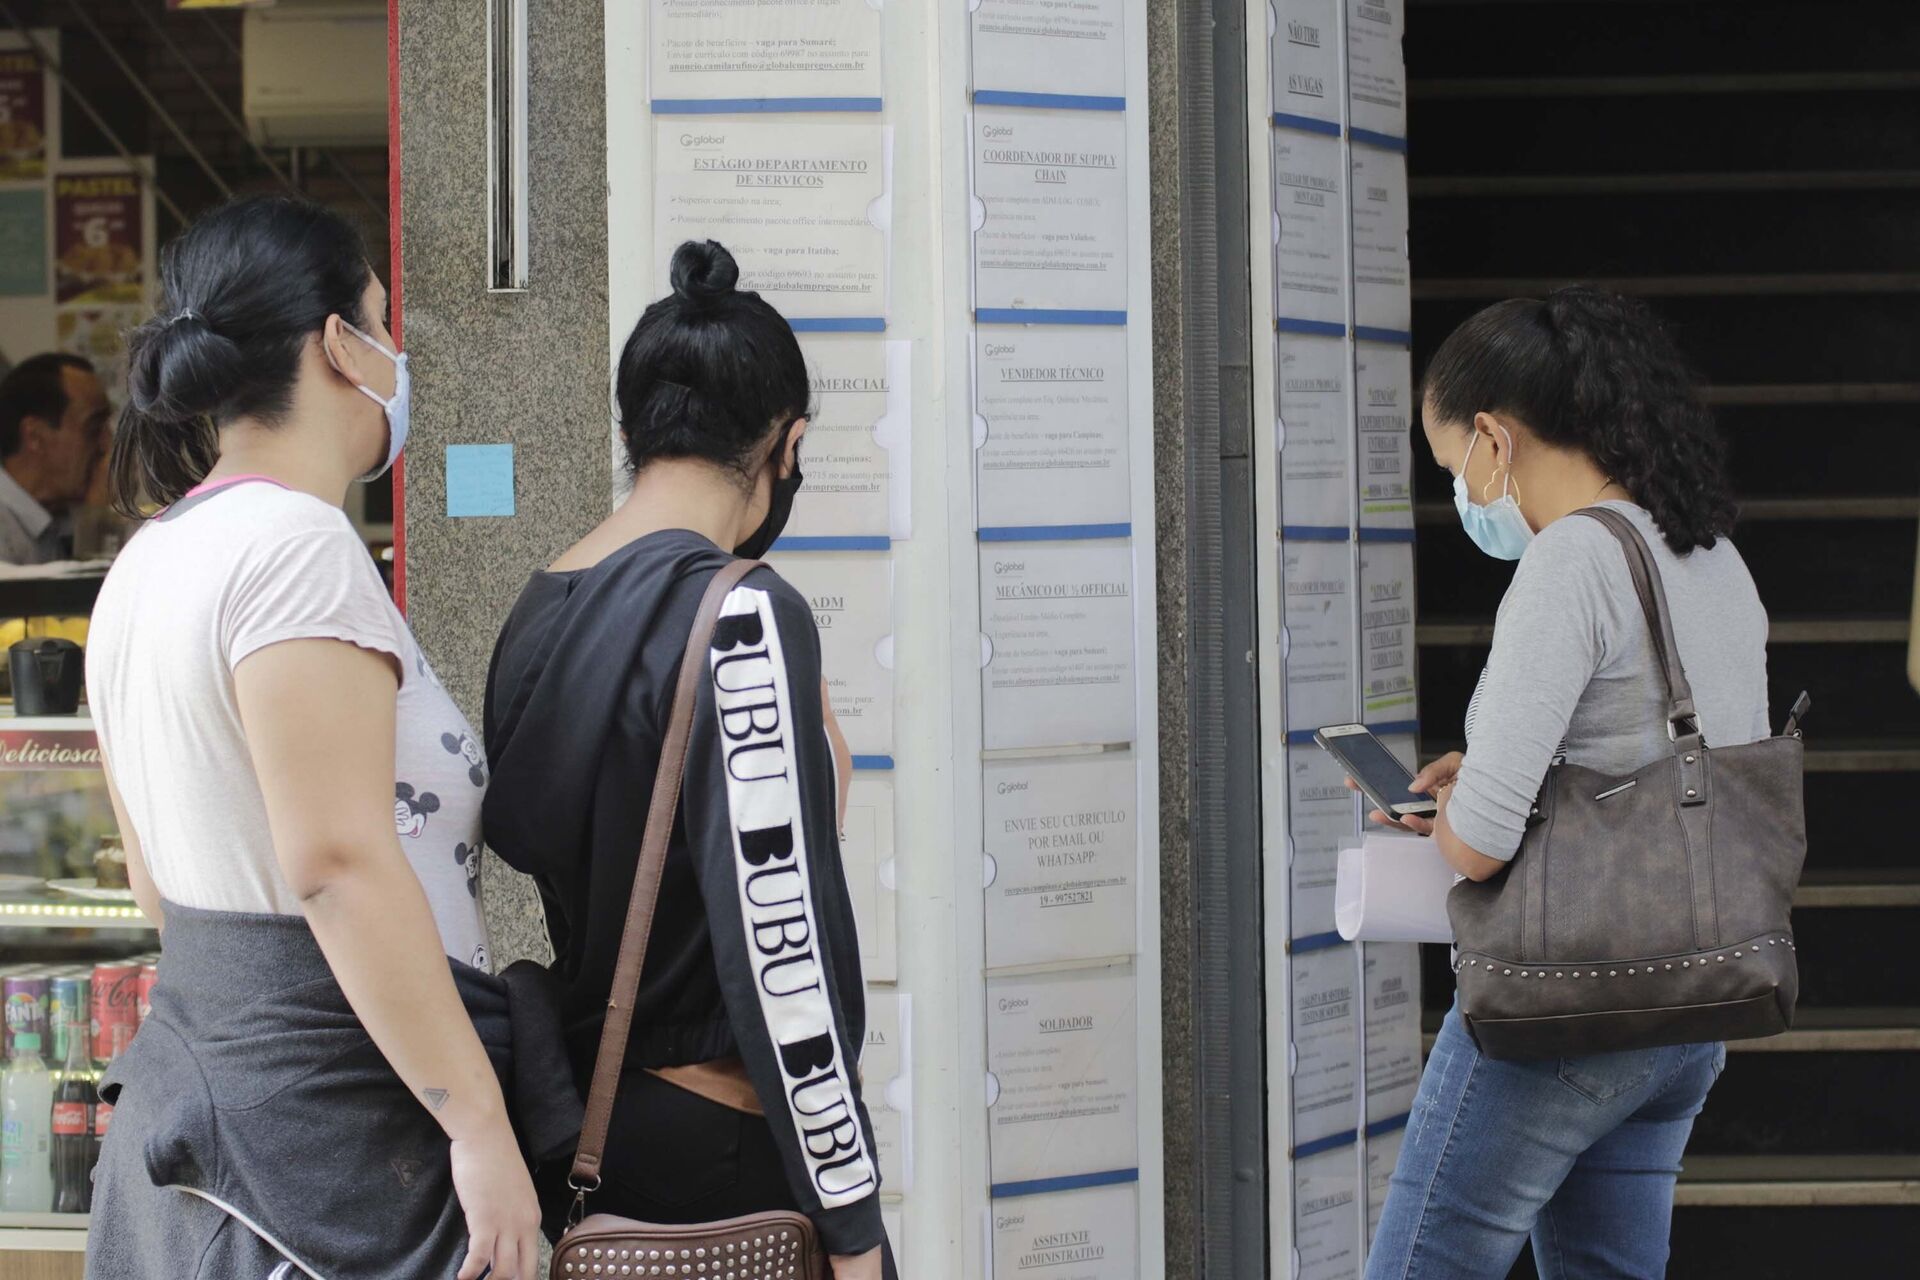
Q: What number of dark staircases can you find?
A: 1